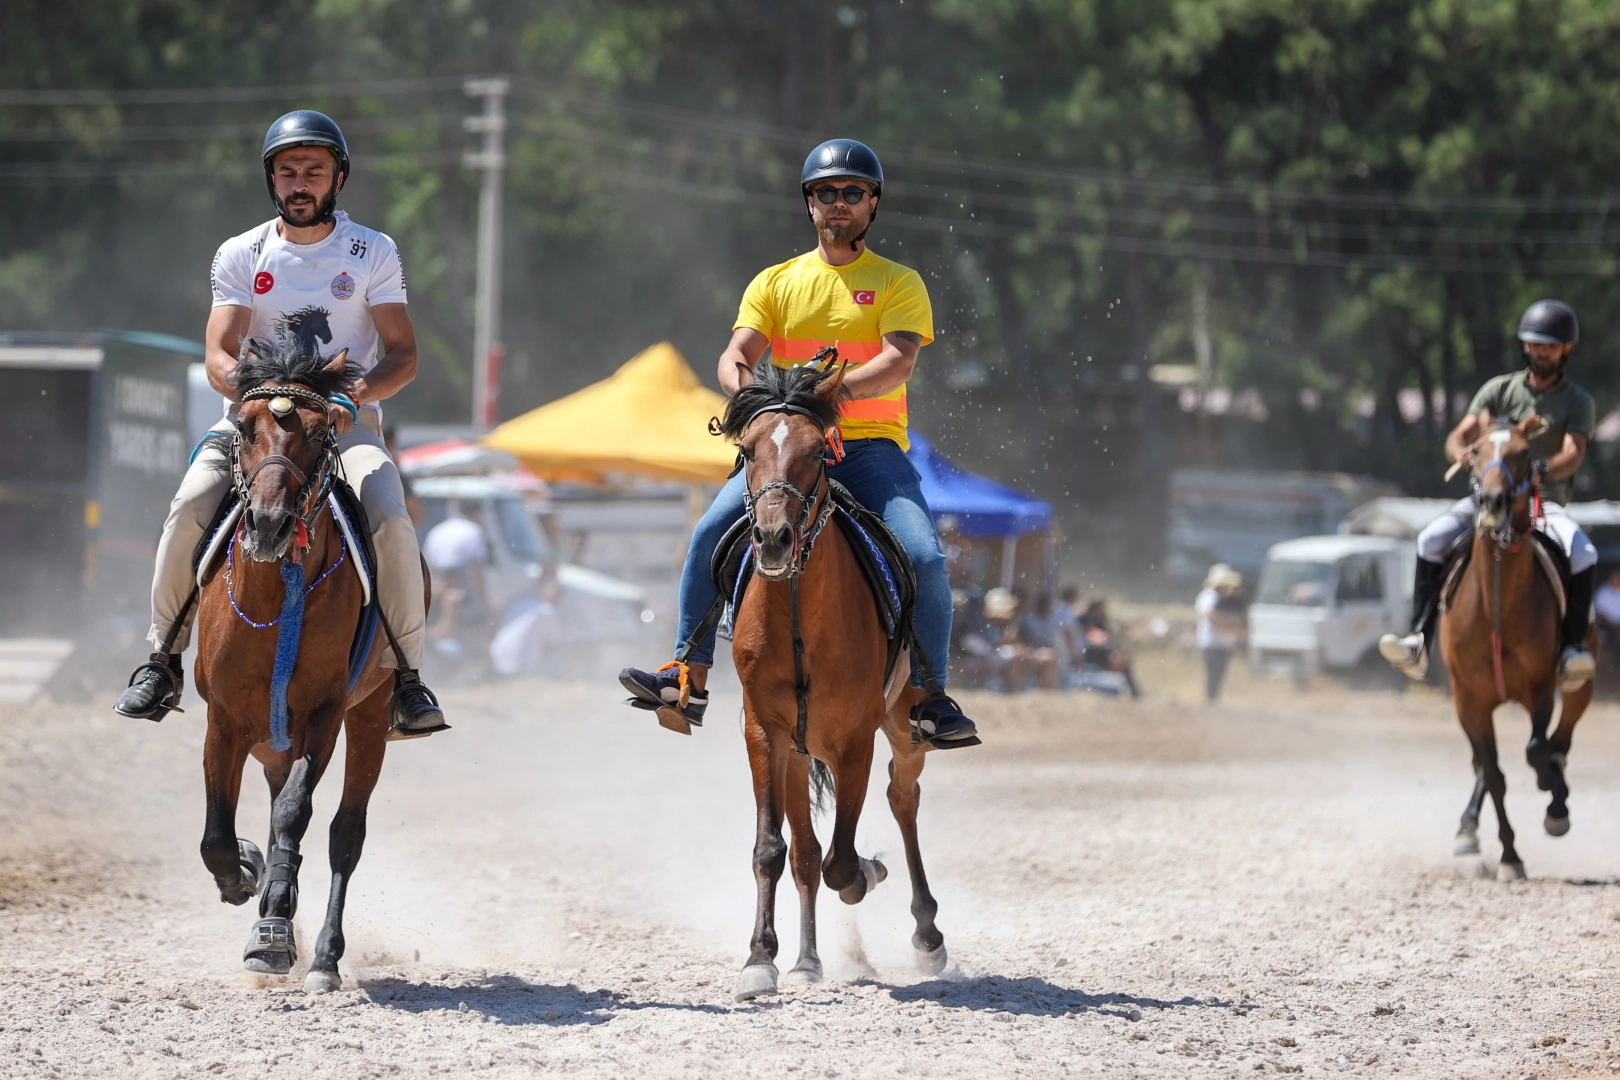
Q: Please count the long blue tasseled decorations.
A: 1